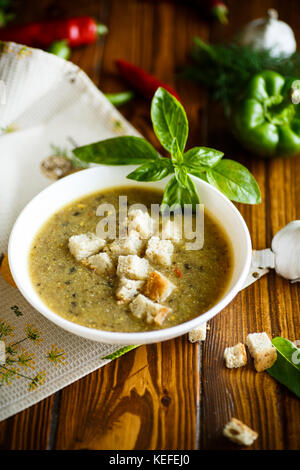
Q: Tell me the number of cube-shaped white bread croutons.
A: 14